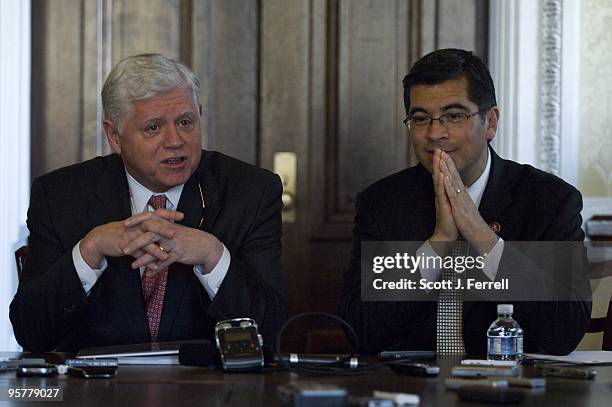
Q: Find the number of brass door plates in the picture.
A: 1